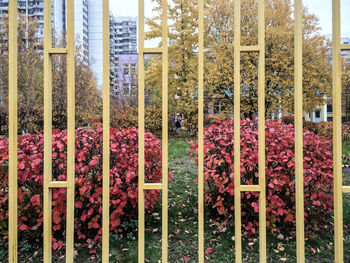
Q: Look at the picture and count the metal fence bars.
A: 11